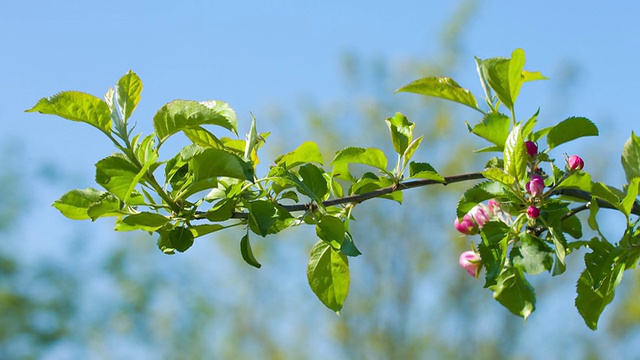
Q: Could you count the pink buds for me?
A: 8